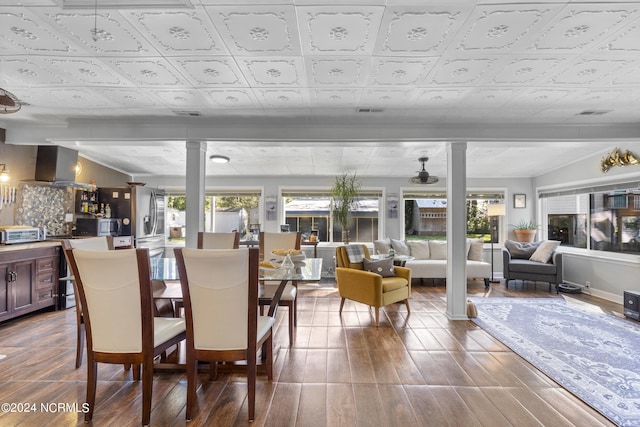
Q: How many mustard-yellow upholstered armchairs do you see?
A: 1